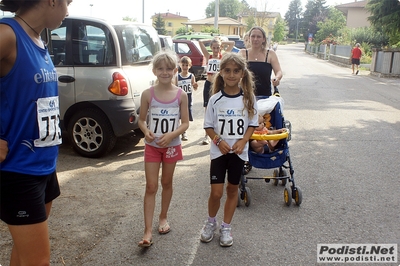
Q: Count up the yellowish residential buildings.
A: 3